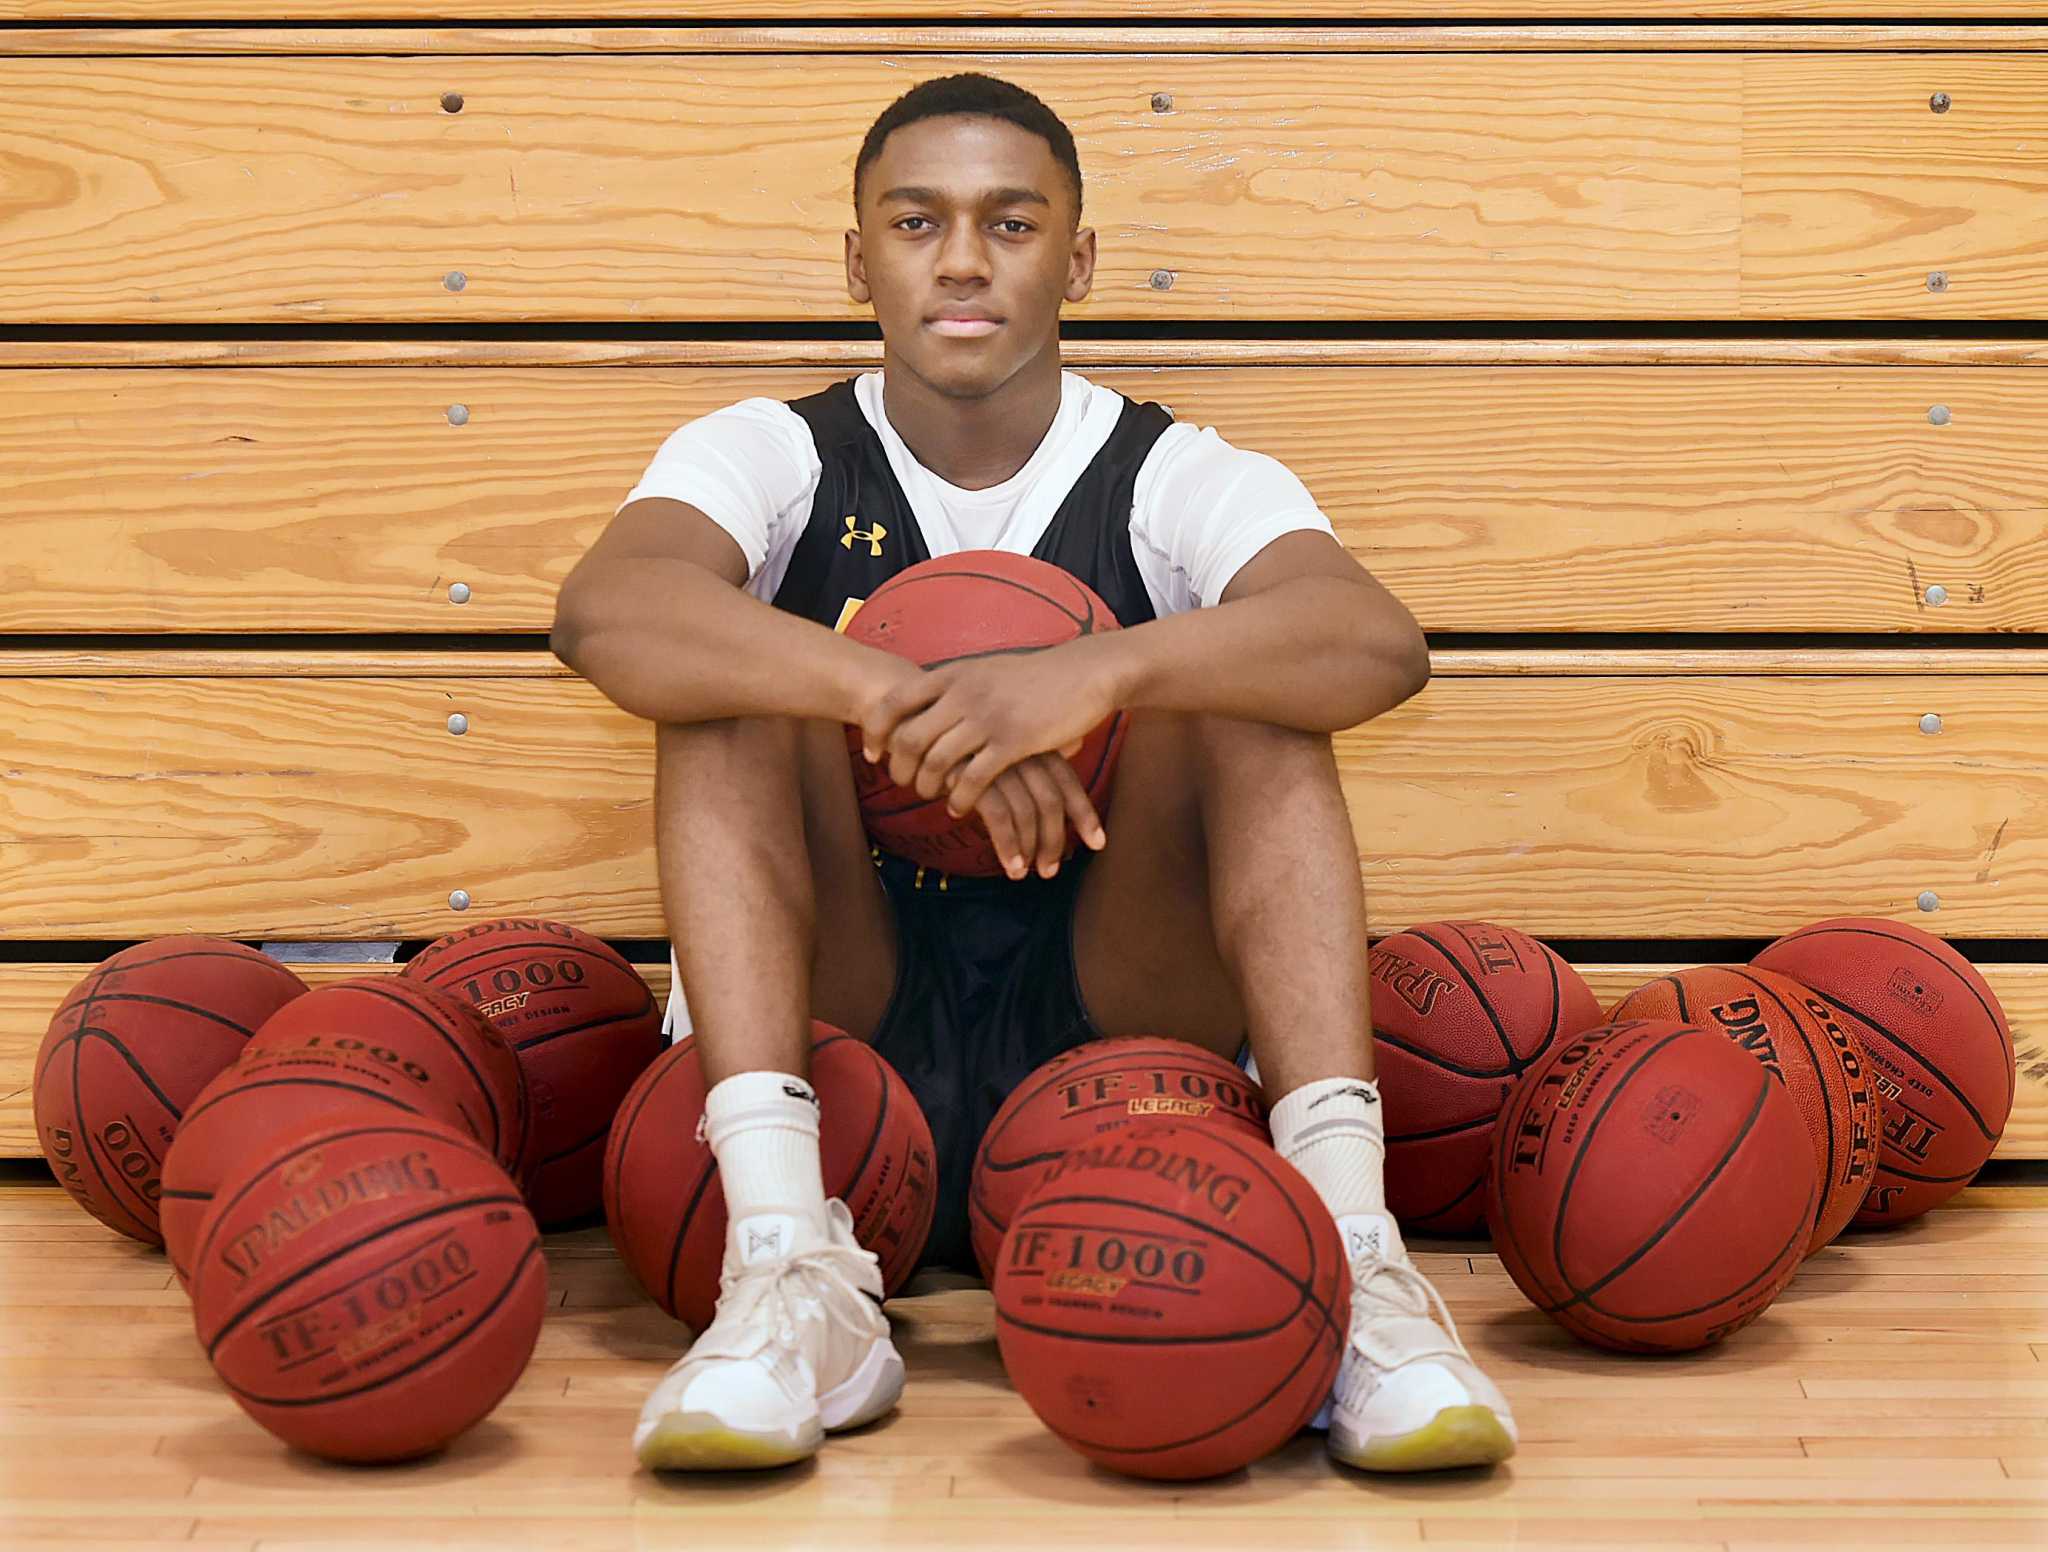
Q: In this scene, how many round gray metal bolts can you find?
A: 14